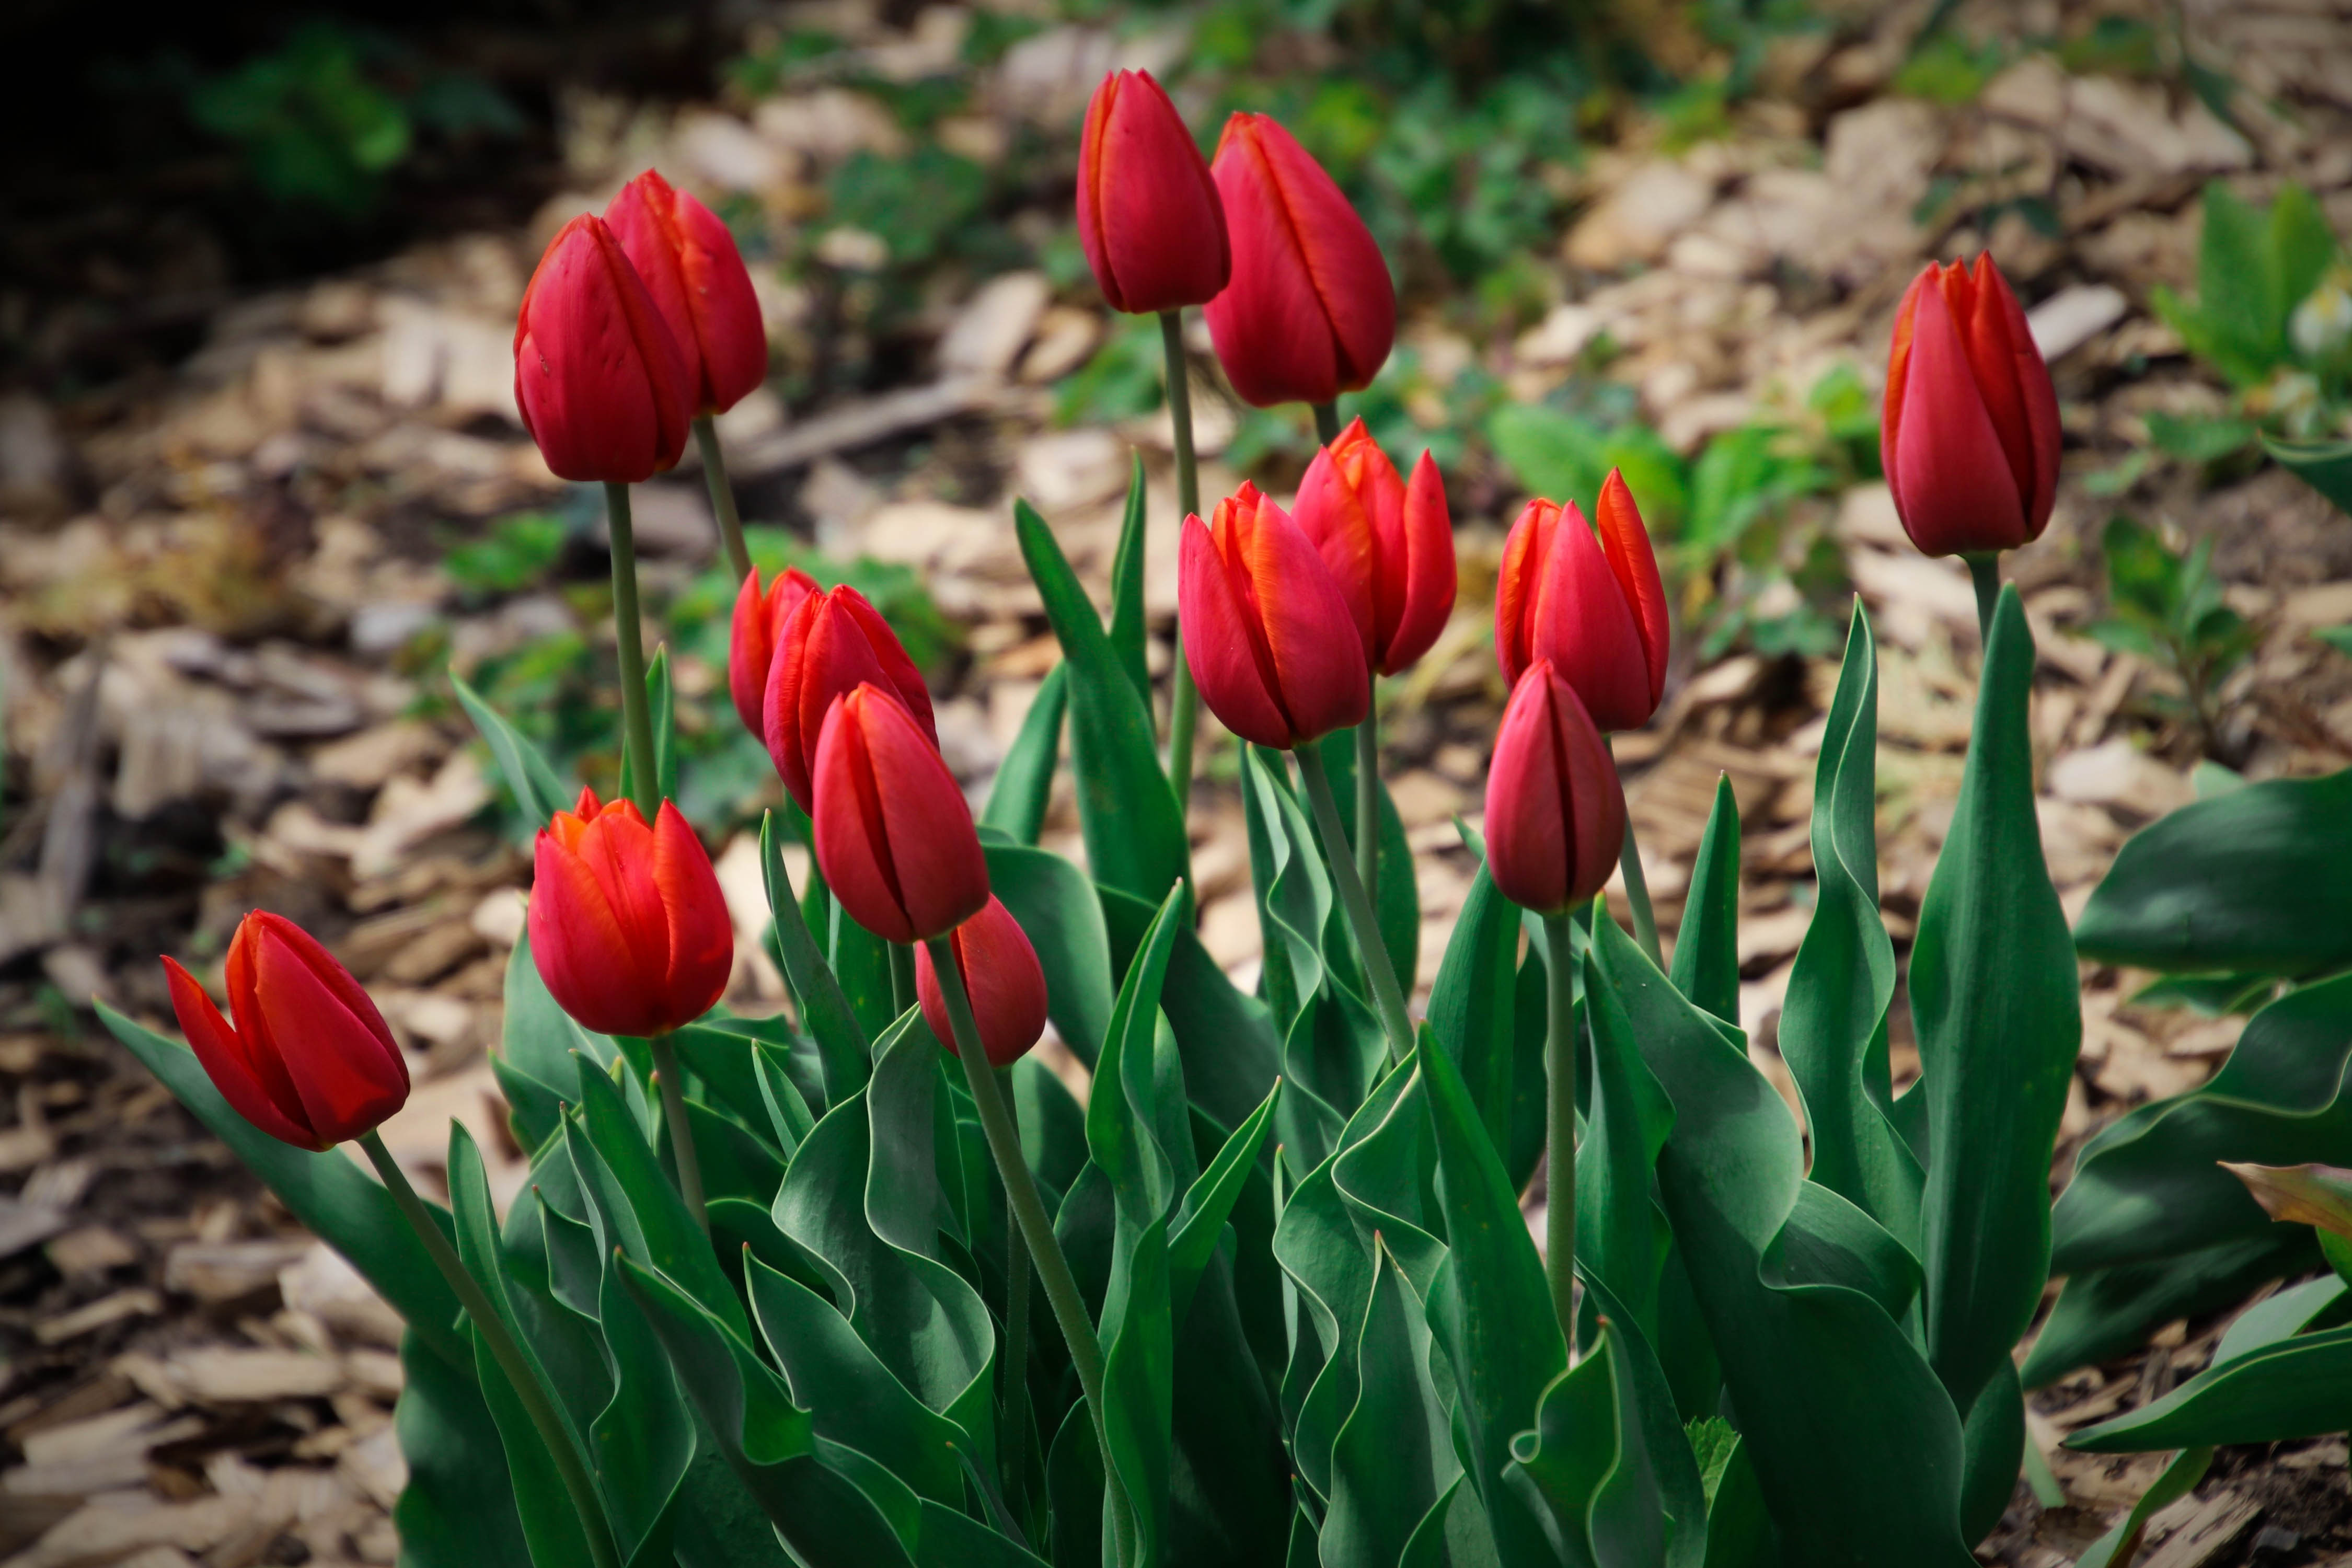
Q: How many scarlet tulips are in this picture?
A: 15